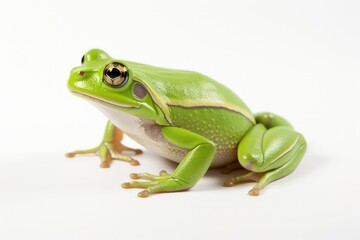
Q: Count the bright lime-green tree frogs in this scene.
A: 1